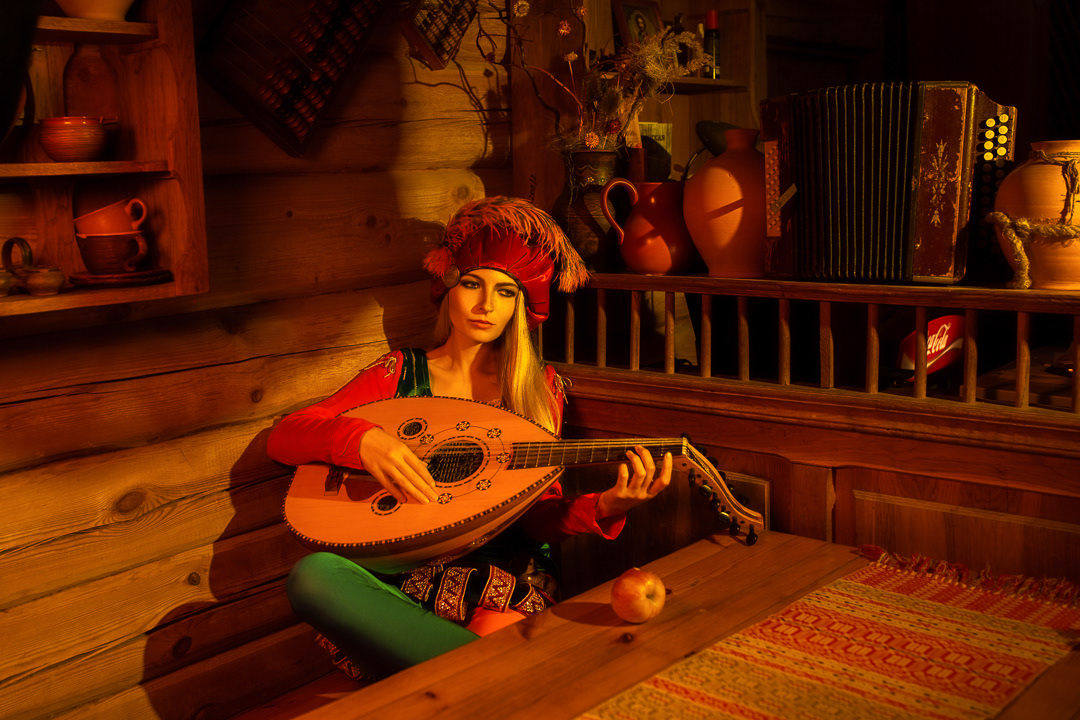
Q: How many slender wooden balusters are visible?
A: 14